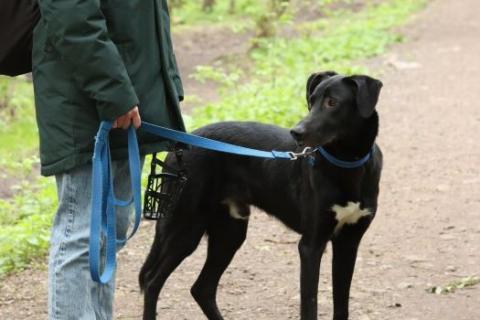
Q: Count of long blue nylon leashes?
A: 1